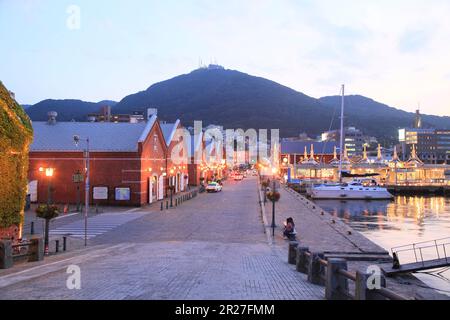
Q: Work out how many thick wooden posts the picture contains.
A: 7